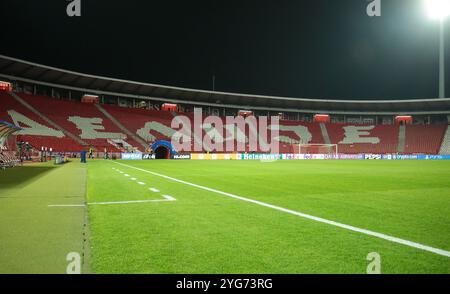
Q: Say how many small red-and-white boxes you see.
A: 6